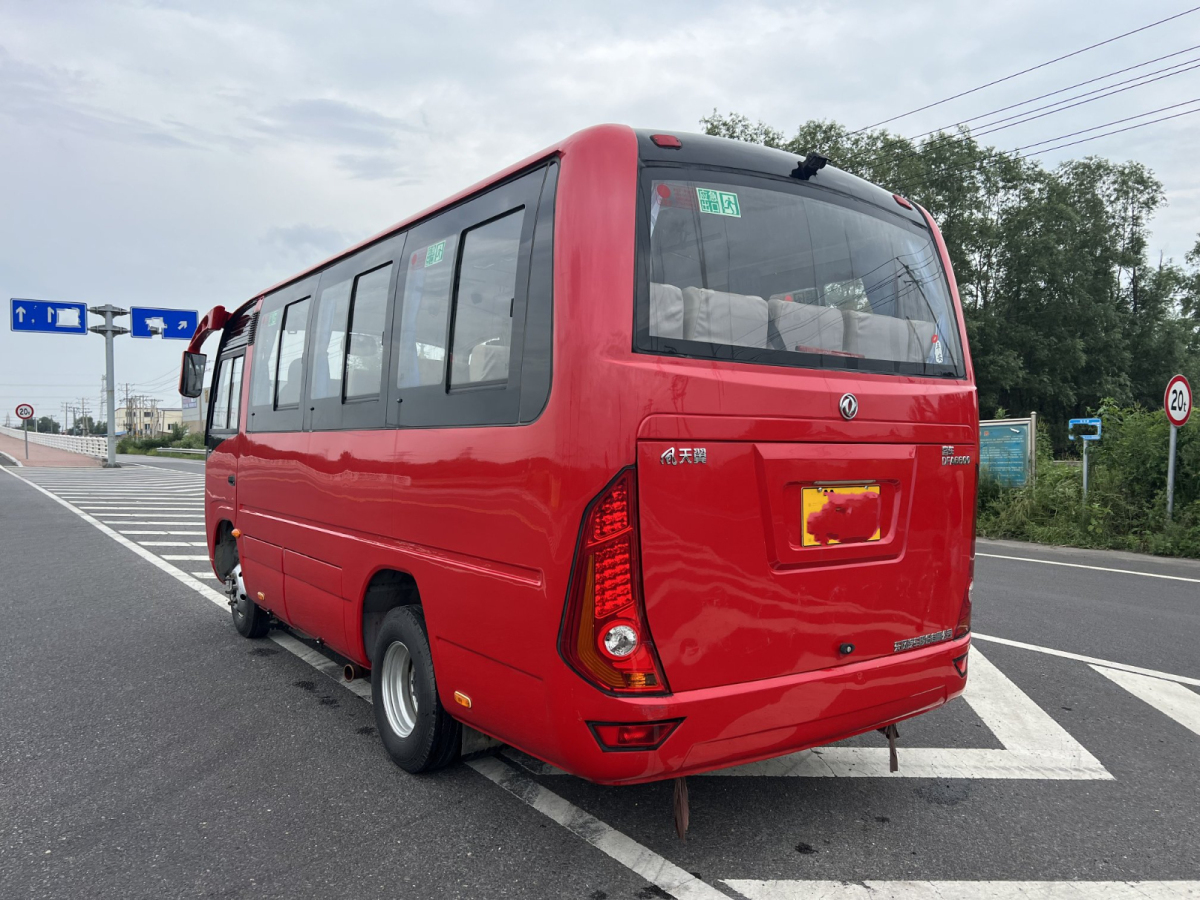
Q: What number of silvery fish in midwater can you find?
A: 0